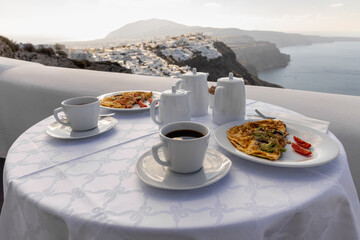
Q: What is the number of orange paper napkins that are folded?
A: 0